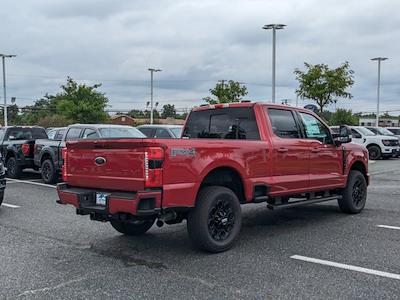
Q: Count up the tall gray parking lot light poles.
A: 4